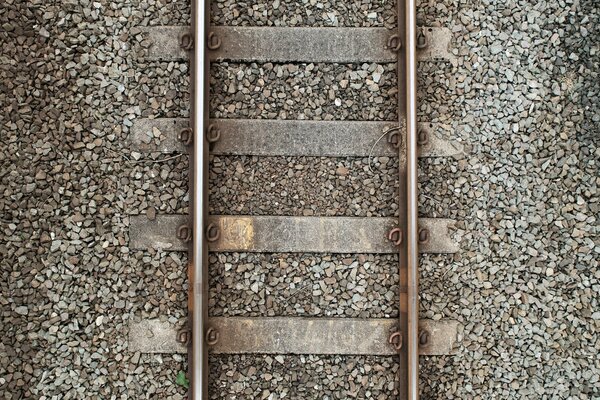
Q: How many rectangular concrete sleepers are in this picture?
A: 4